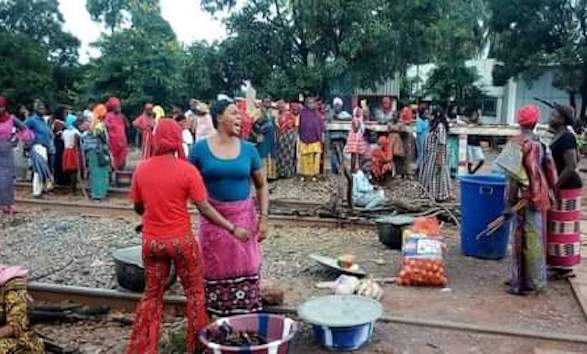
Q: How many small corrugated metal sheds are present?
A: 1